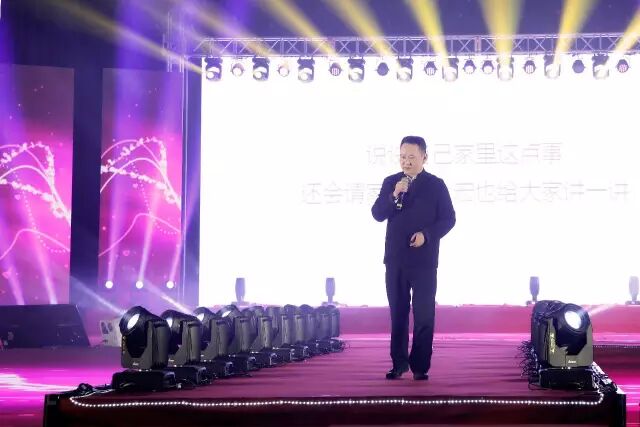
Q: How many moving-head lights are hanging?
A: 9